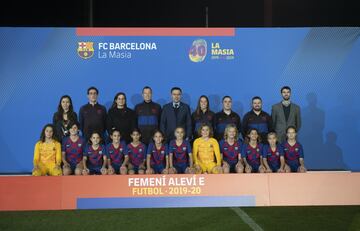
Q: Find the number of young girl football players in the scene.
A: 12